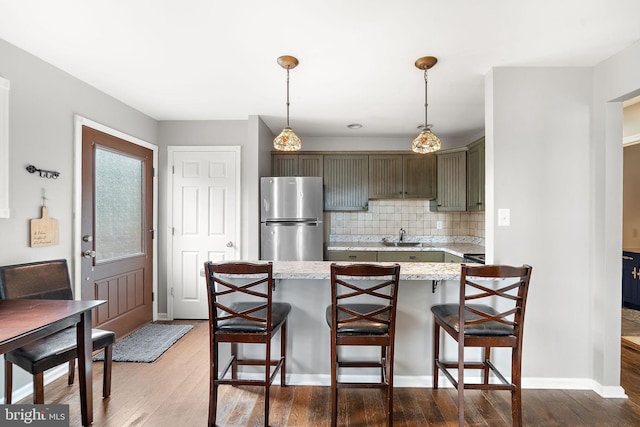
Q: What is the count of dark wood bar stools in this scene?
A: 3